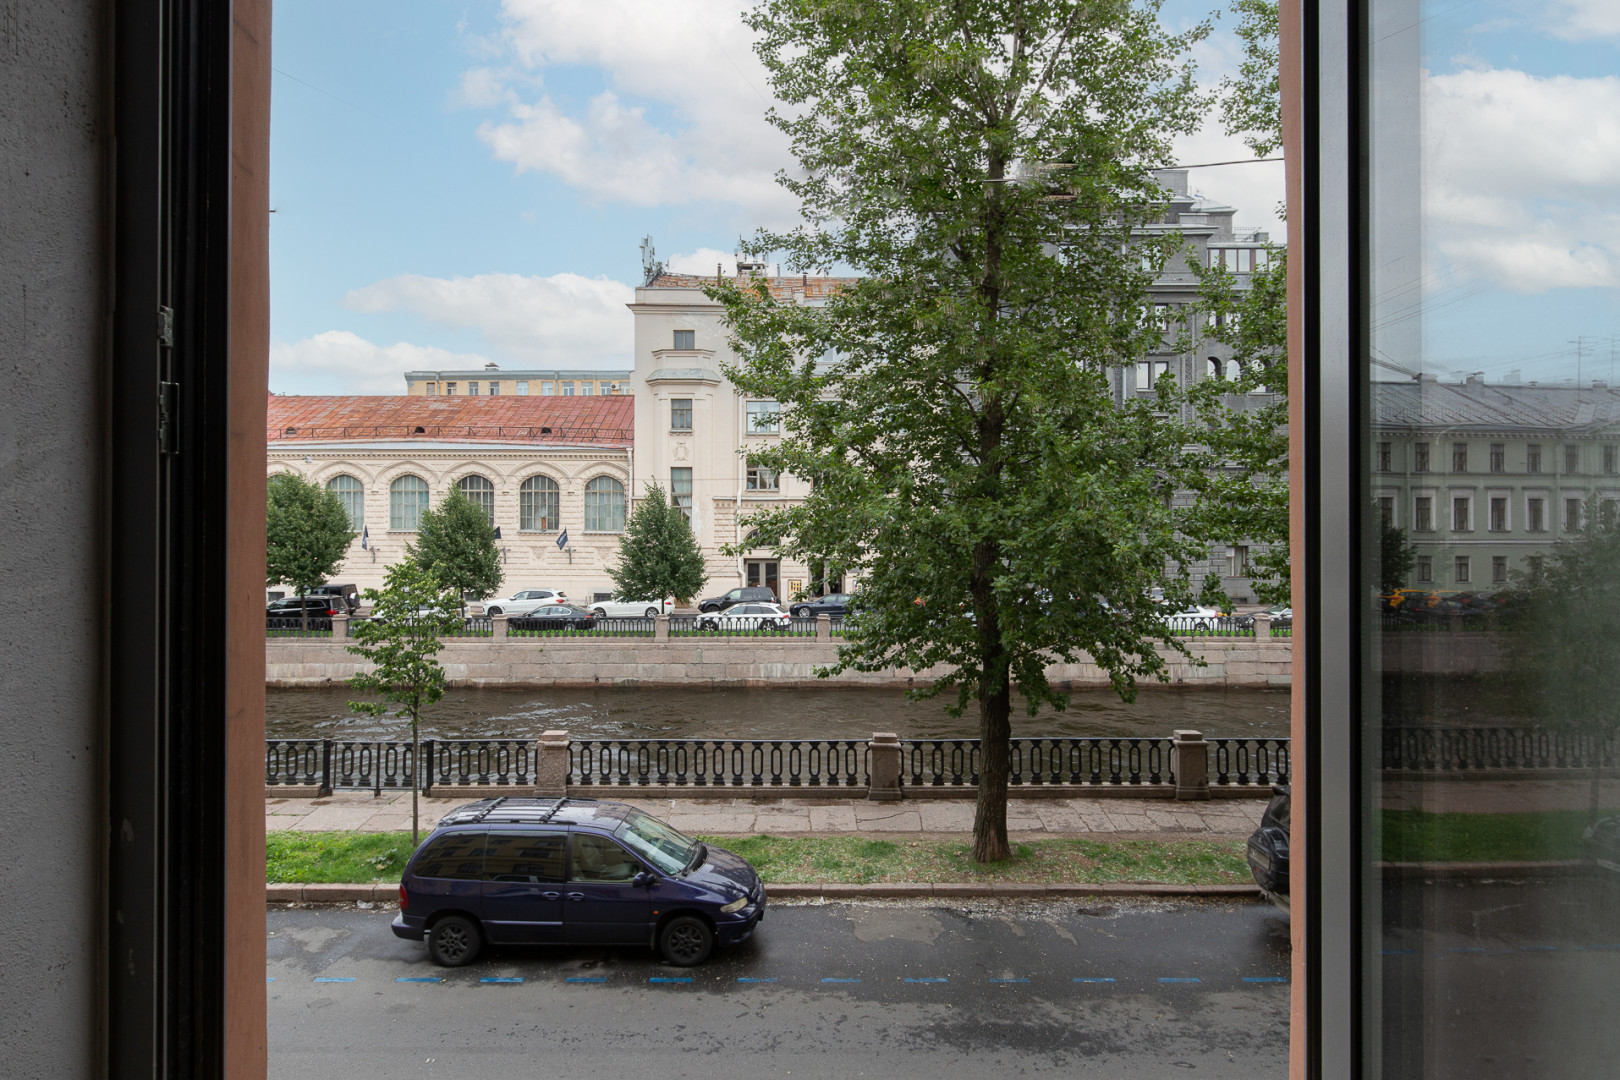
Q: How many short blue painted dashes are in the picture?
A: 13